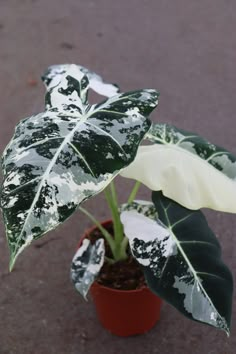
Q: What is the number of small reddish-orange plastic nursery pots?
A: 1